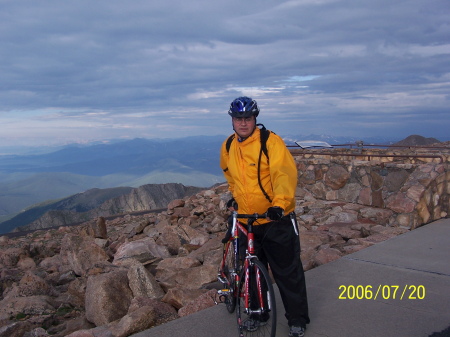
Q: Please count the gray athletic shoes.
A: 2